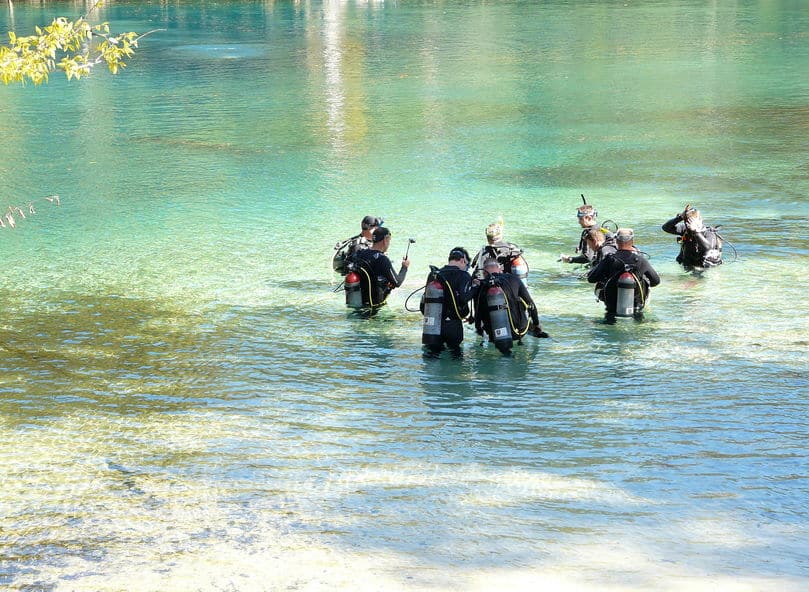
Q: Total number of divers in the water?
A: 9